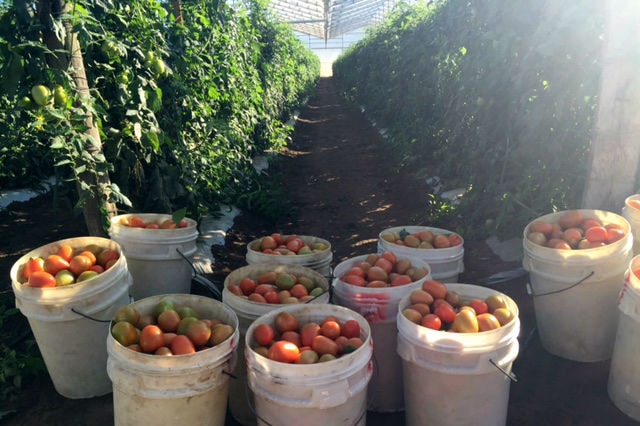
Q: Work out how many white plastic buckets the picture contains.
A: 12